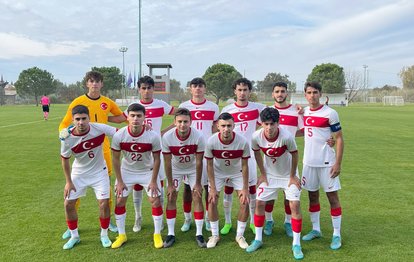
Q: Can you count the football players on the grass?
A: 11